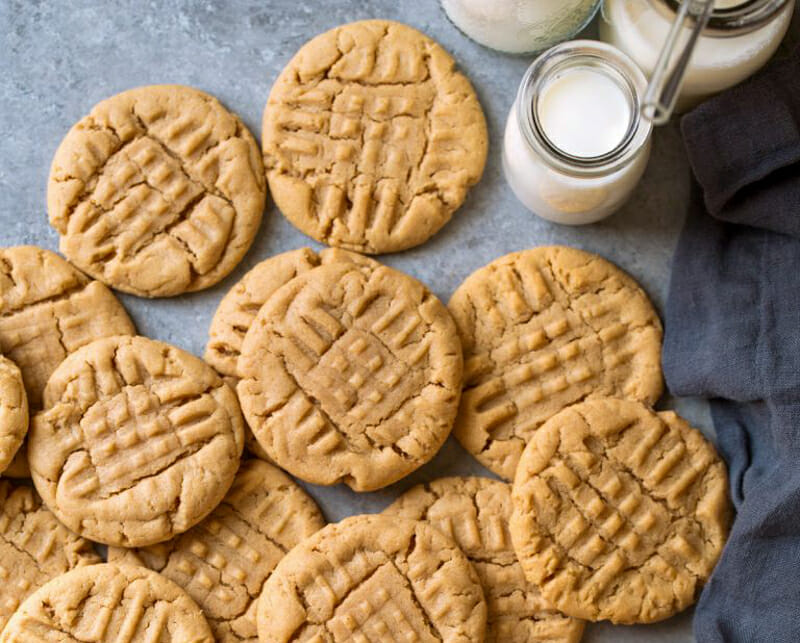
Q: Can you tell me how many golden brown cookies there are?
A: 14